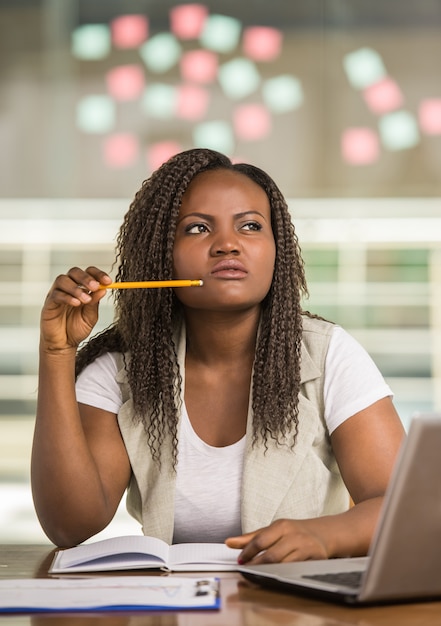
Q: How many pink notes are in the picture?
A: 12